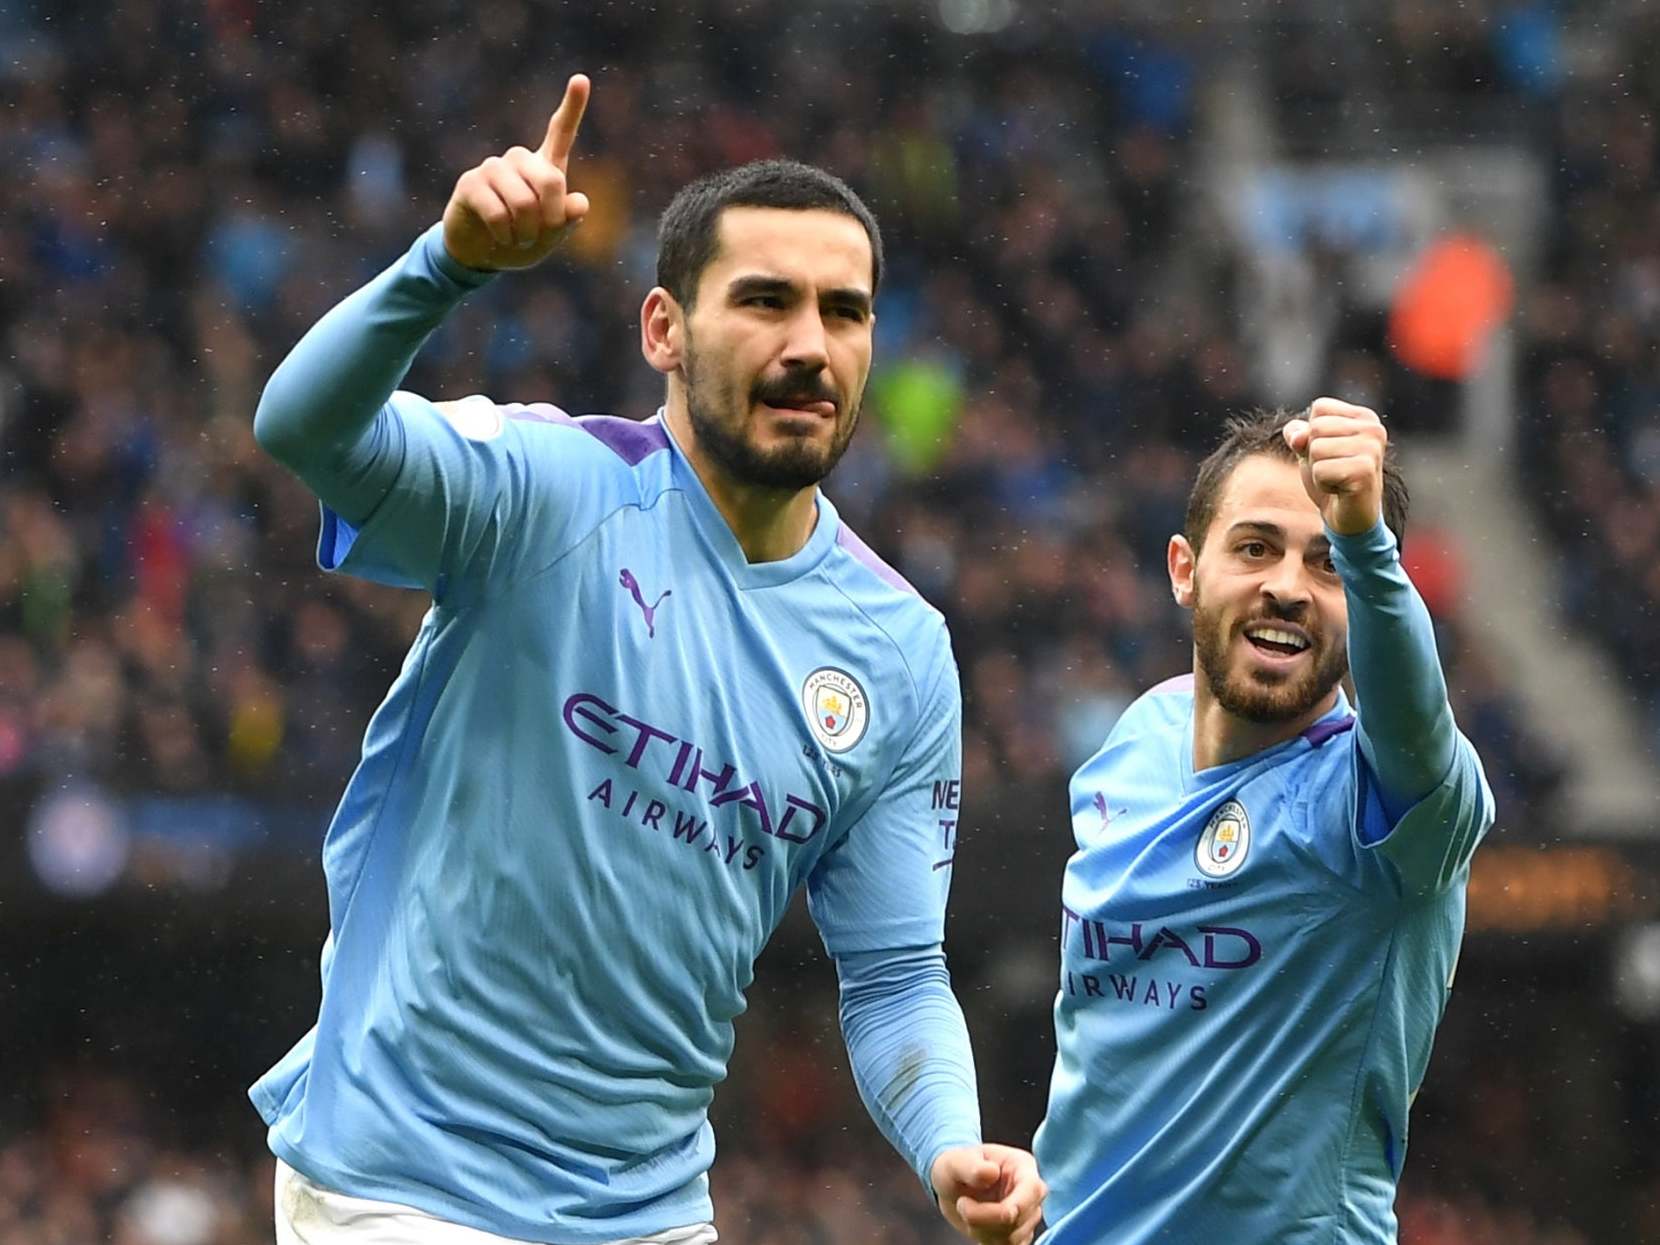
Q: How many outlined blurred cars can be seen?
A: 0